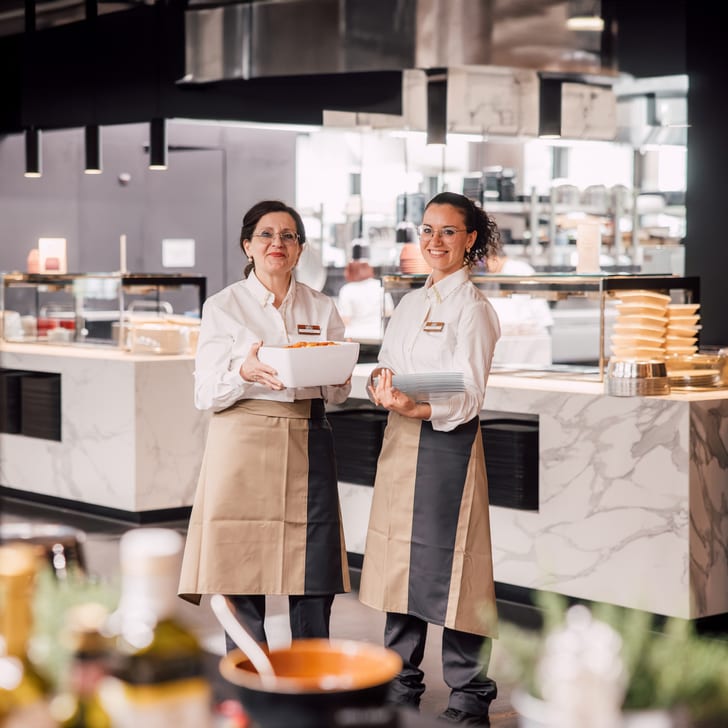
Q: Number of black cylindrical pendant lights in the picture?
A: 5